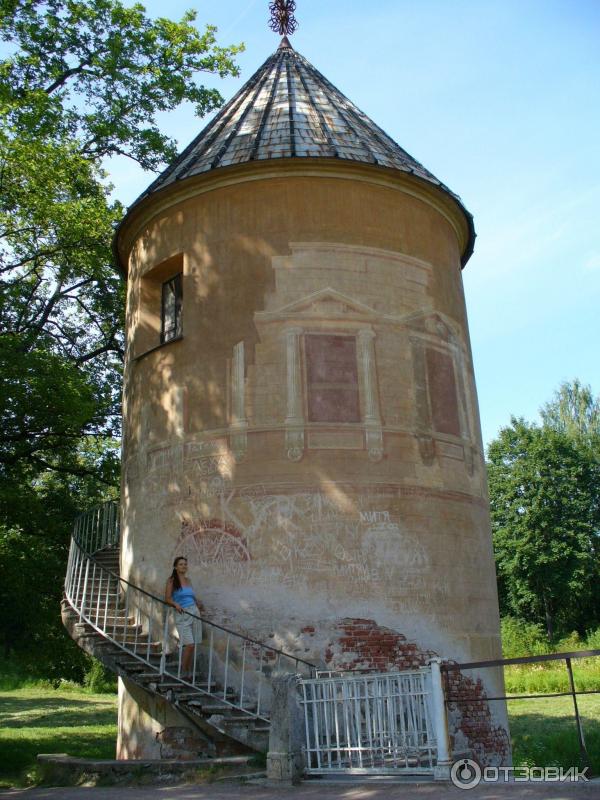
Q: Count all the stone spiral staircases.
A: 1